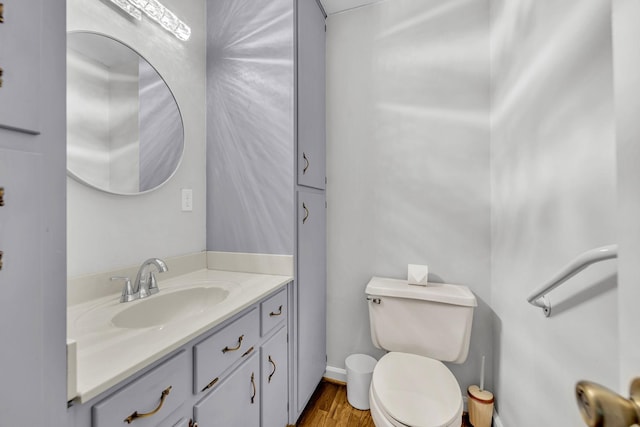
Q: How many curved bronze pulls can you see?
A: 7